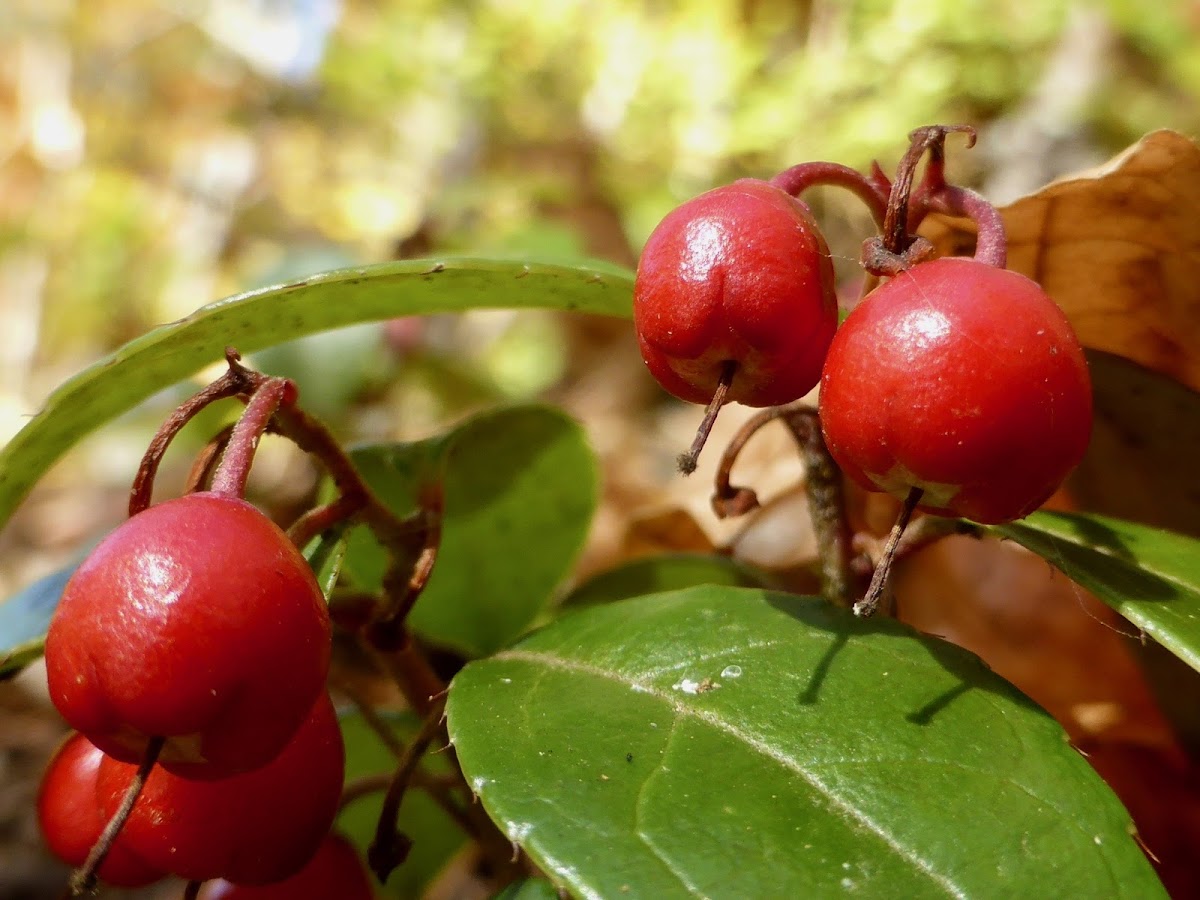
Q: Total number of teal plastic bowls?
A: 0